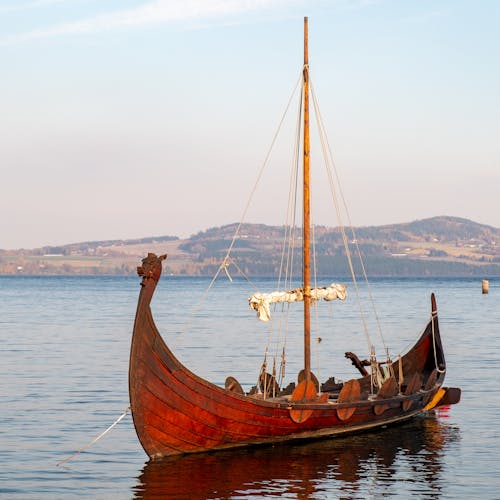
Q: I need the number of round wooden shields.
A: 8